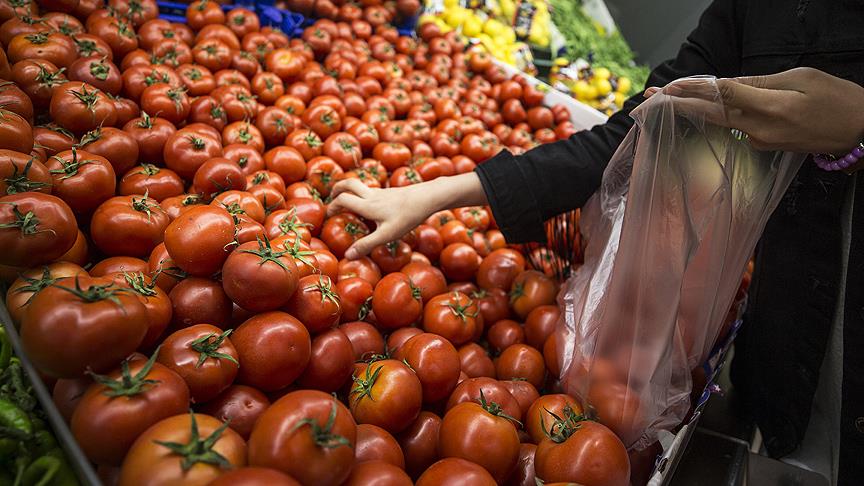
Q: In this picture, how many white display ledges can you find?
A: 1